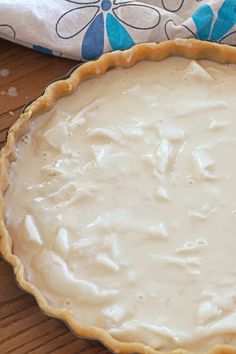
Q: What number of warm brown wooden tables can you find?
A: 1